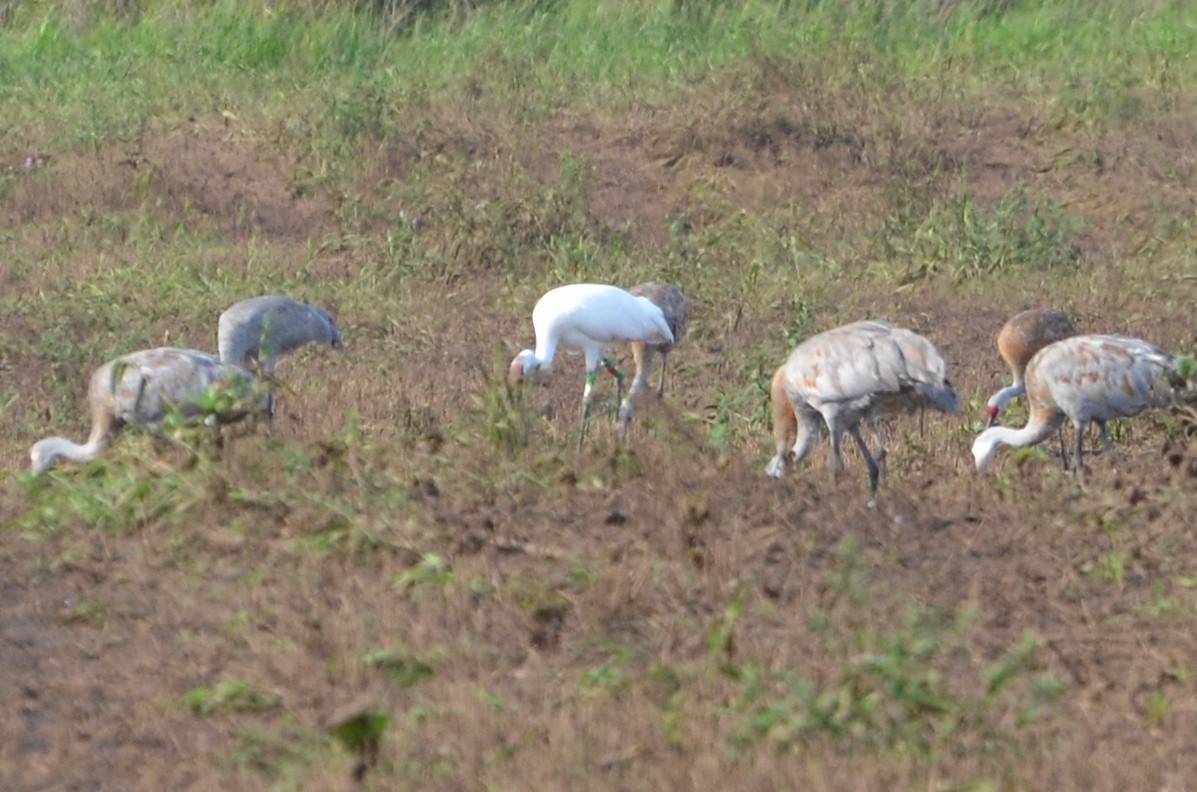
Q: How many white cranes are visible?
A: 1